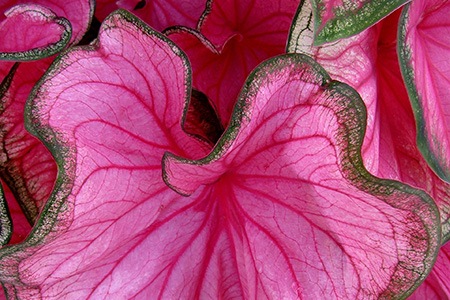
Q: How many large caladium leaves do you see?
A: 1